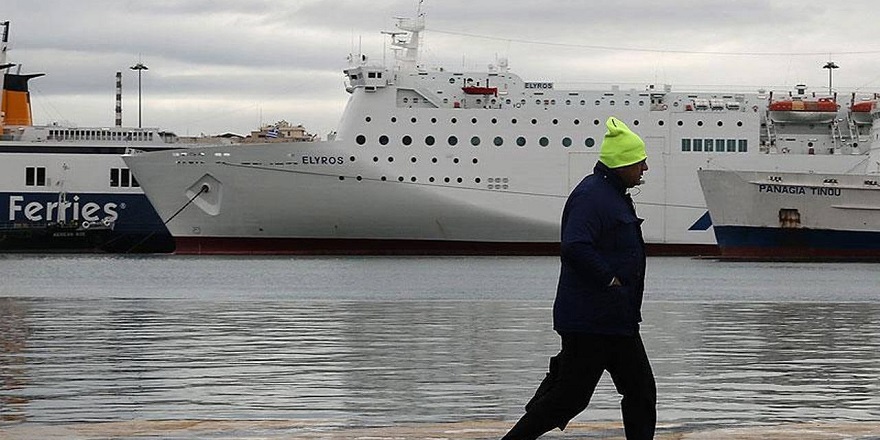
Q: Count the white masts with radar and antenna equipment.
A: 1